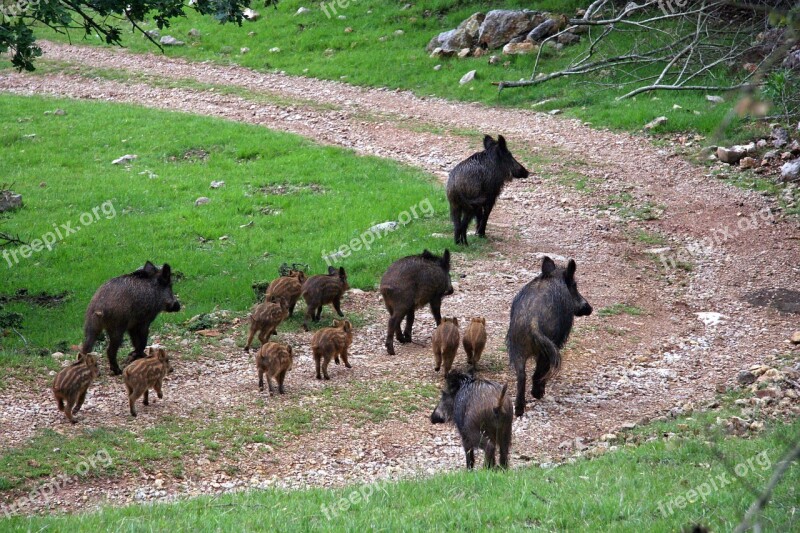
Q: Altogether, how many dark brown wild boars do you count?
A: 5